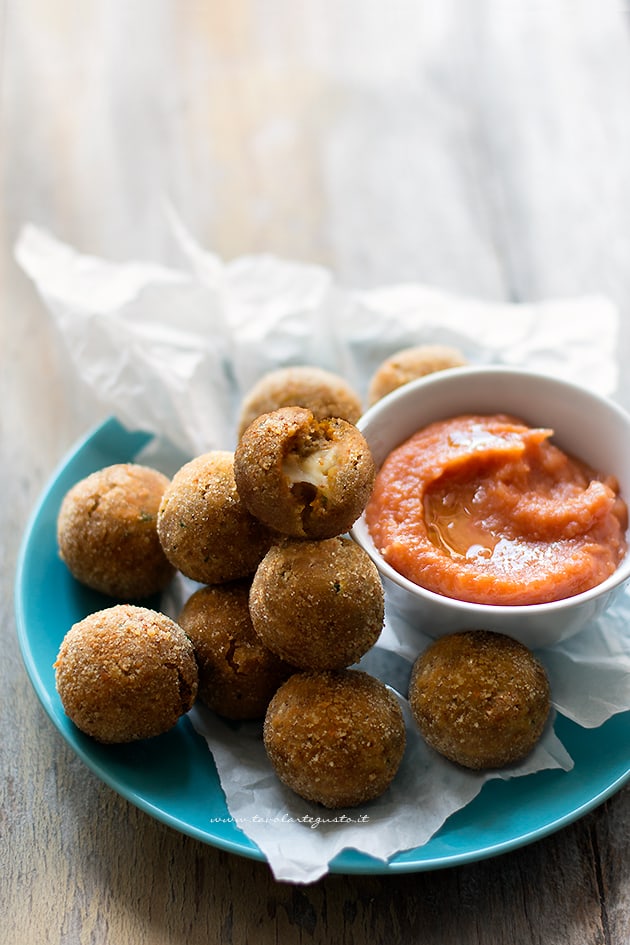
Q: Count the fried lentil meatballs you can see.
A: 10